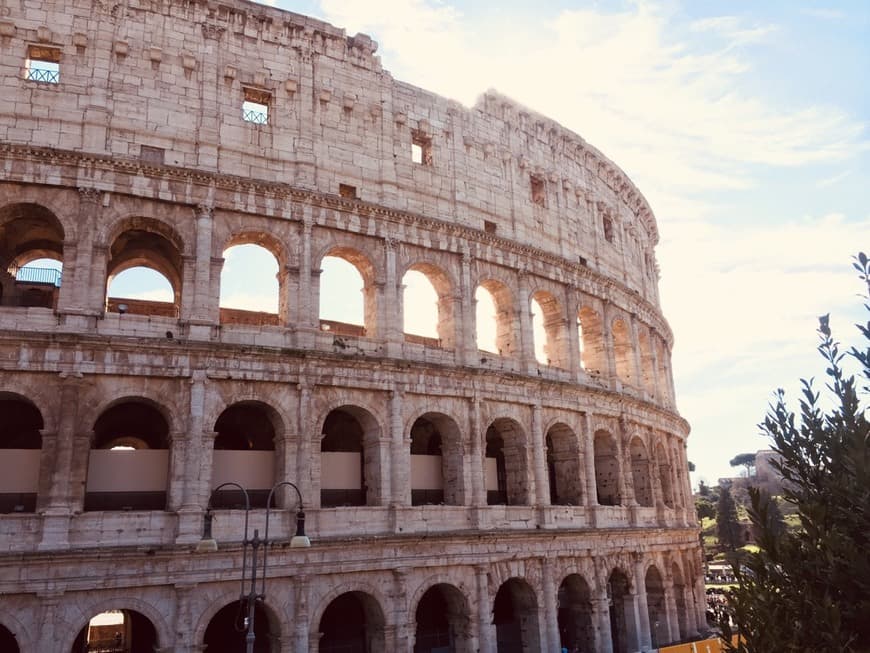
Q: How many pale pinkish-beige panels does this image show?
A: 6